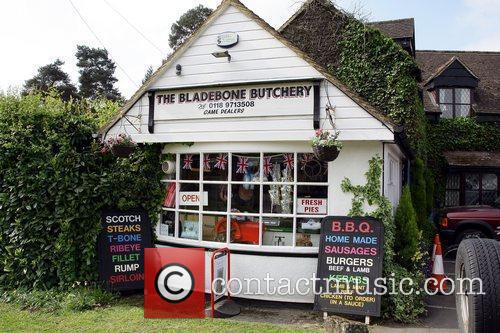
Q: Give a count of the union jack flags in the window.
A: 7